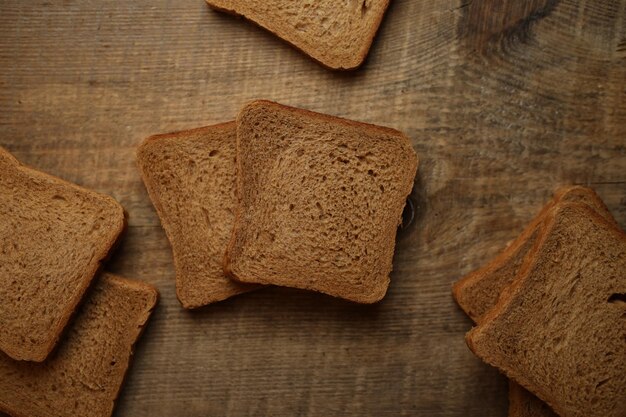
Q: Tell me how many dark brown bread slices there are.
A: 8